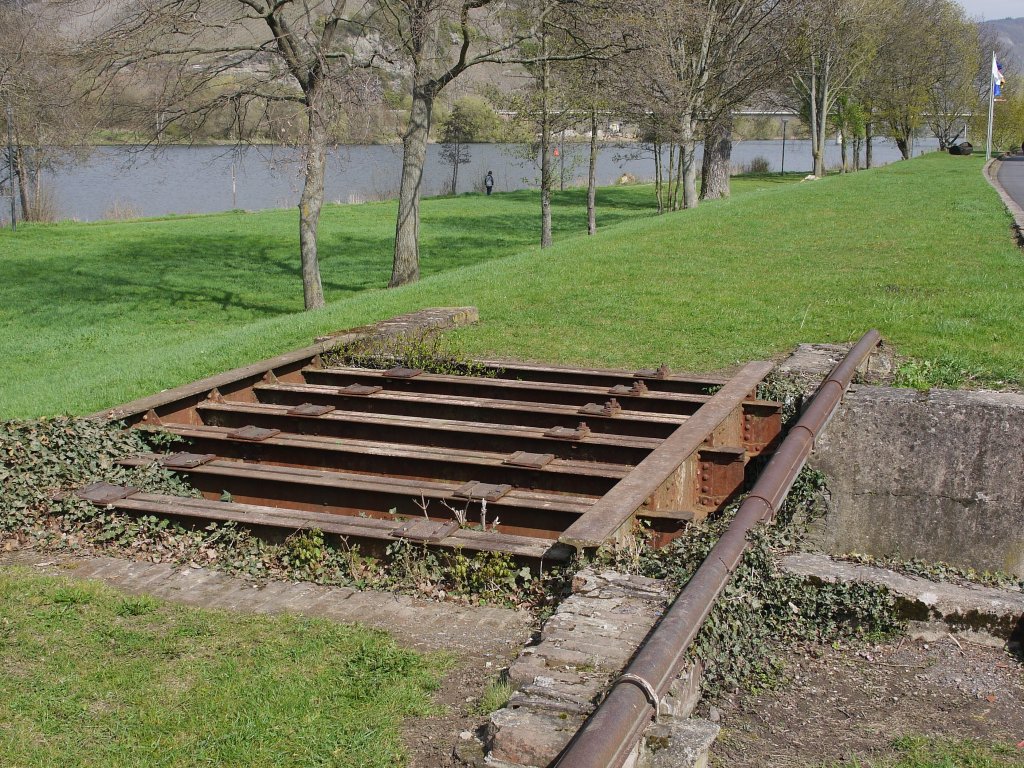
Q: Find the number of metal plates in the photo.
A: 13